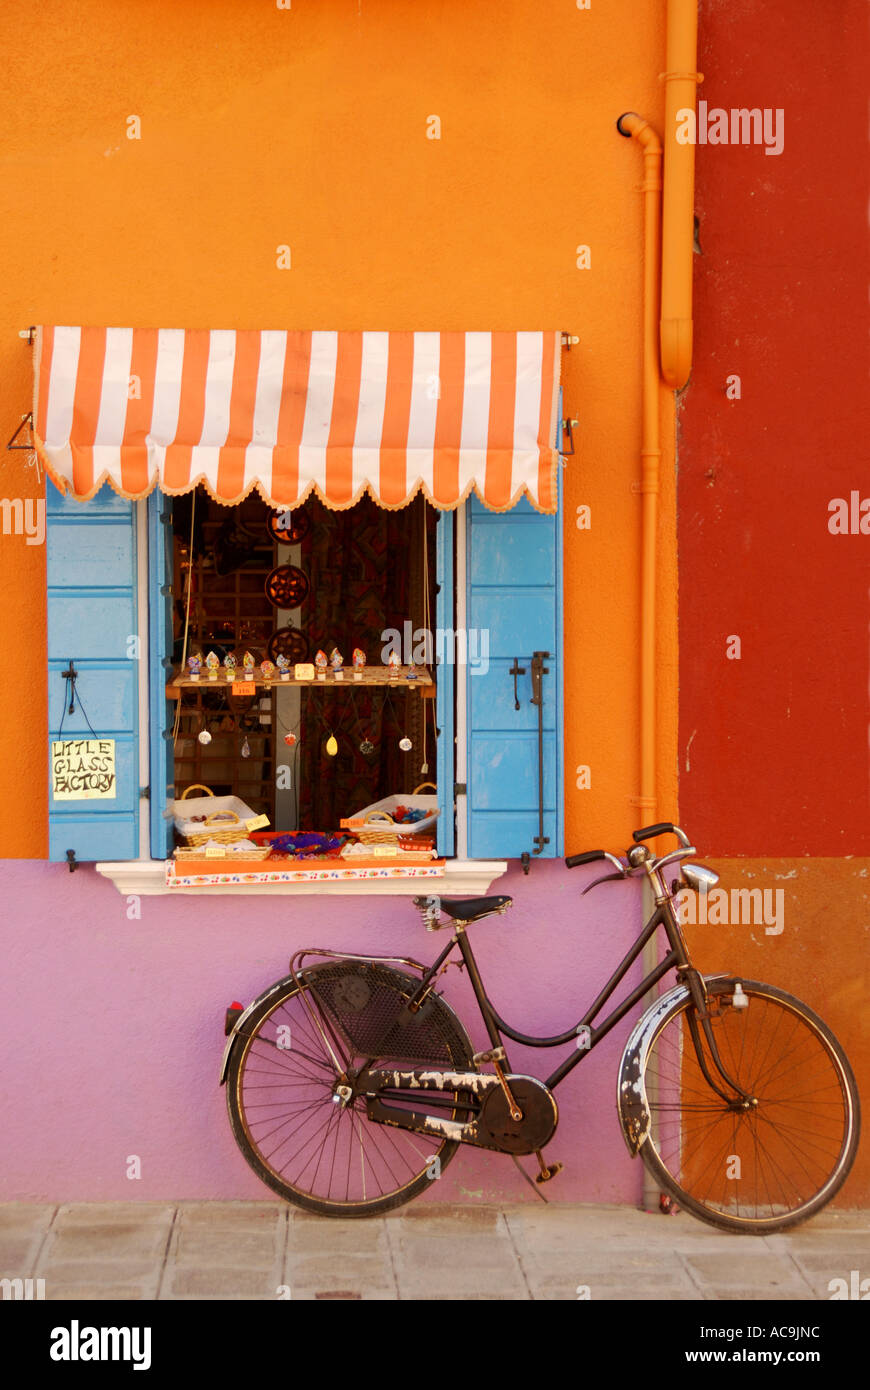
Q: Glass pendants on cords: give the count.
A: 6